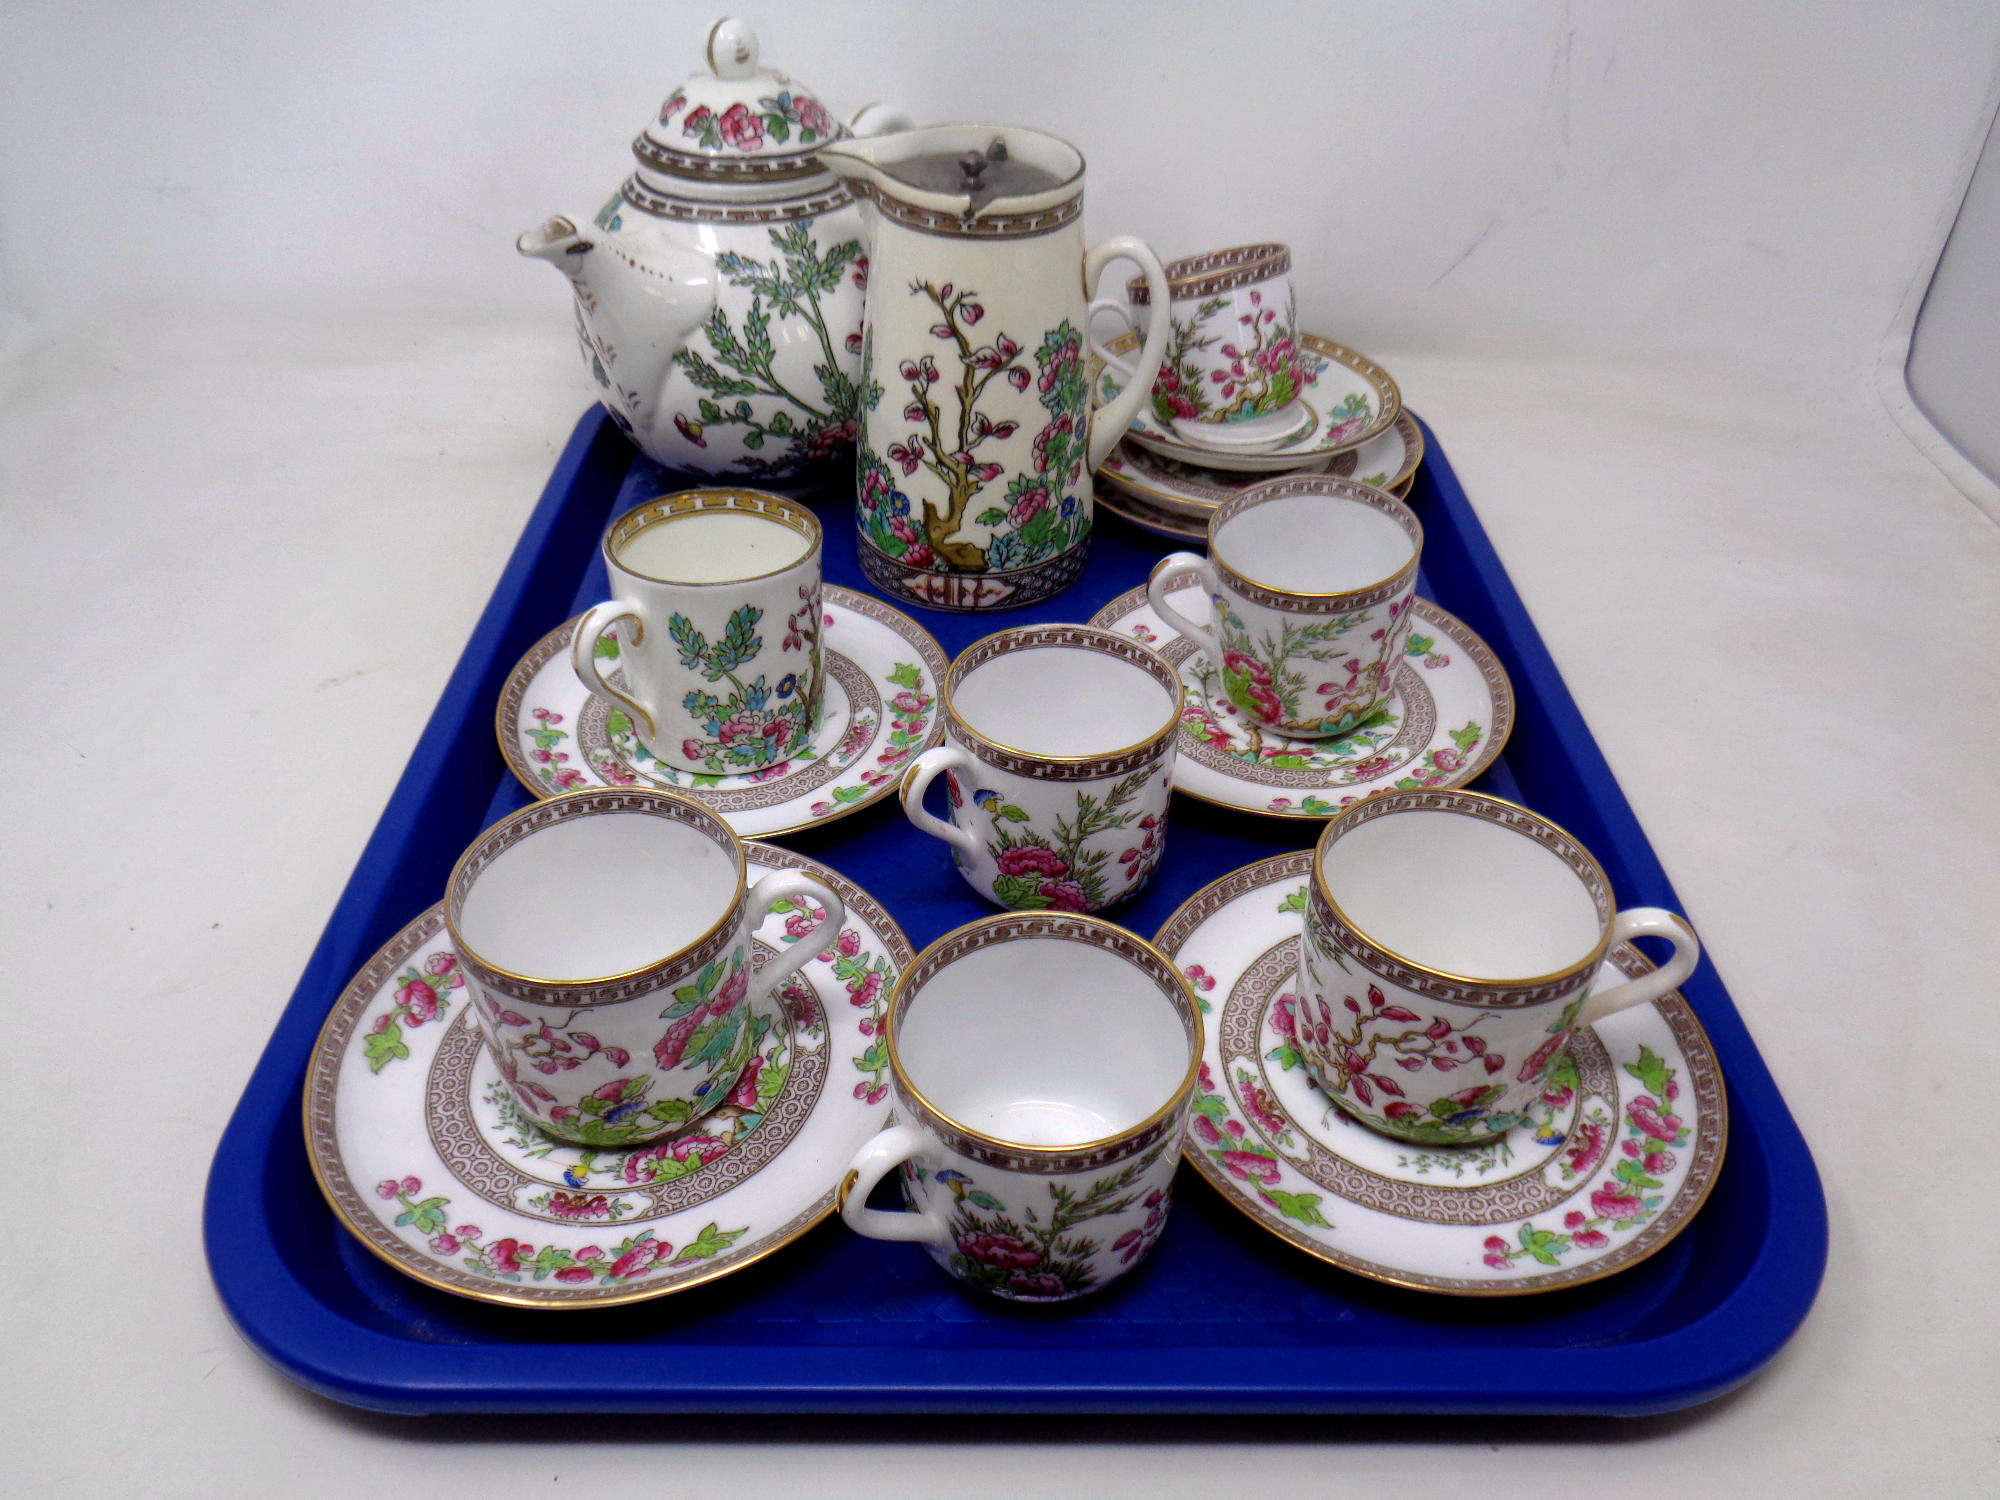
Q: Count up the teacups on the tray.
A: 7